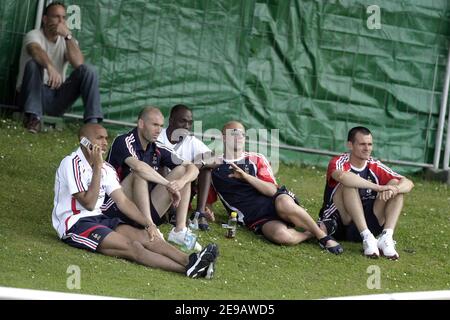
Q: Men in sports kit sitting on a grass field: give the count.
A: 5